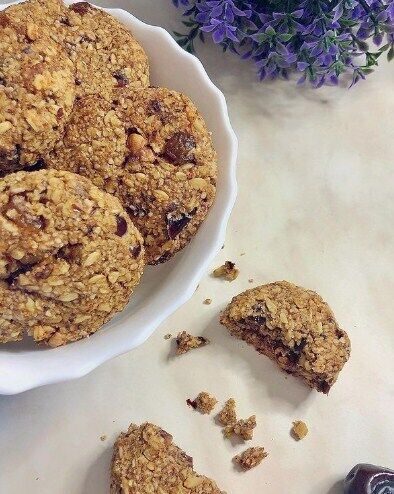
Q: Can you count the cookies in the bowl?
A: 4